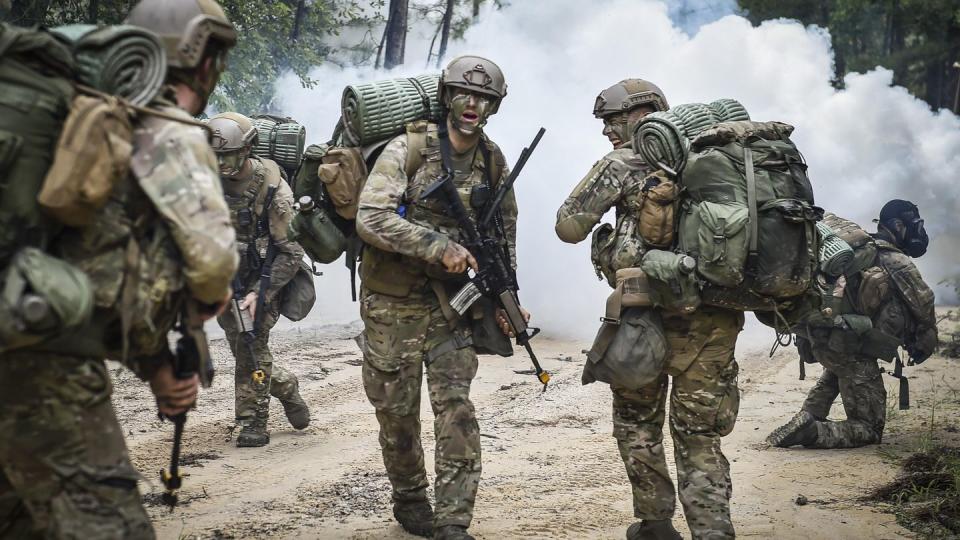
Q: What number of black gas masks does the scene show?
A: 1